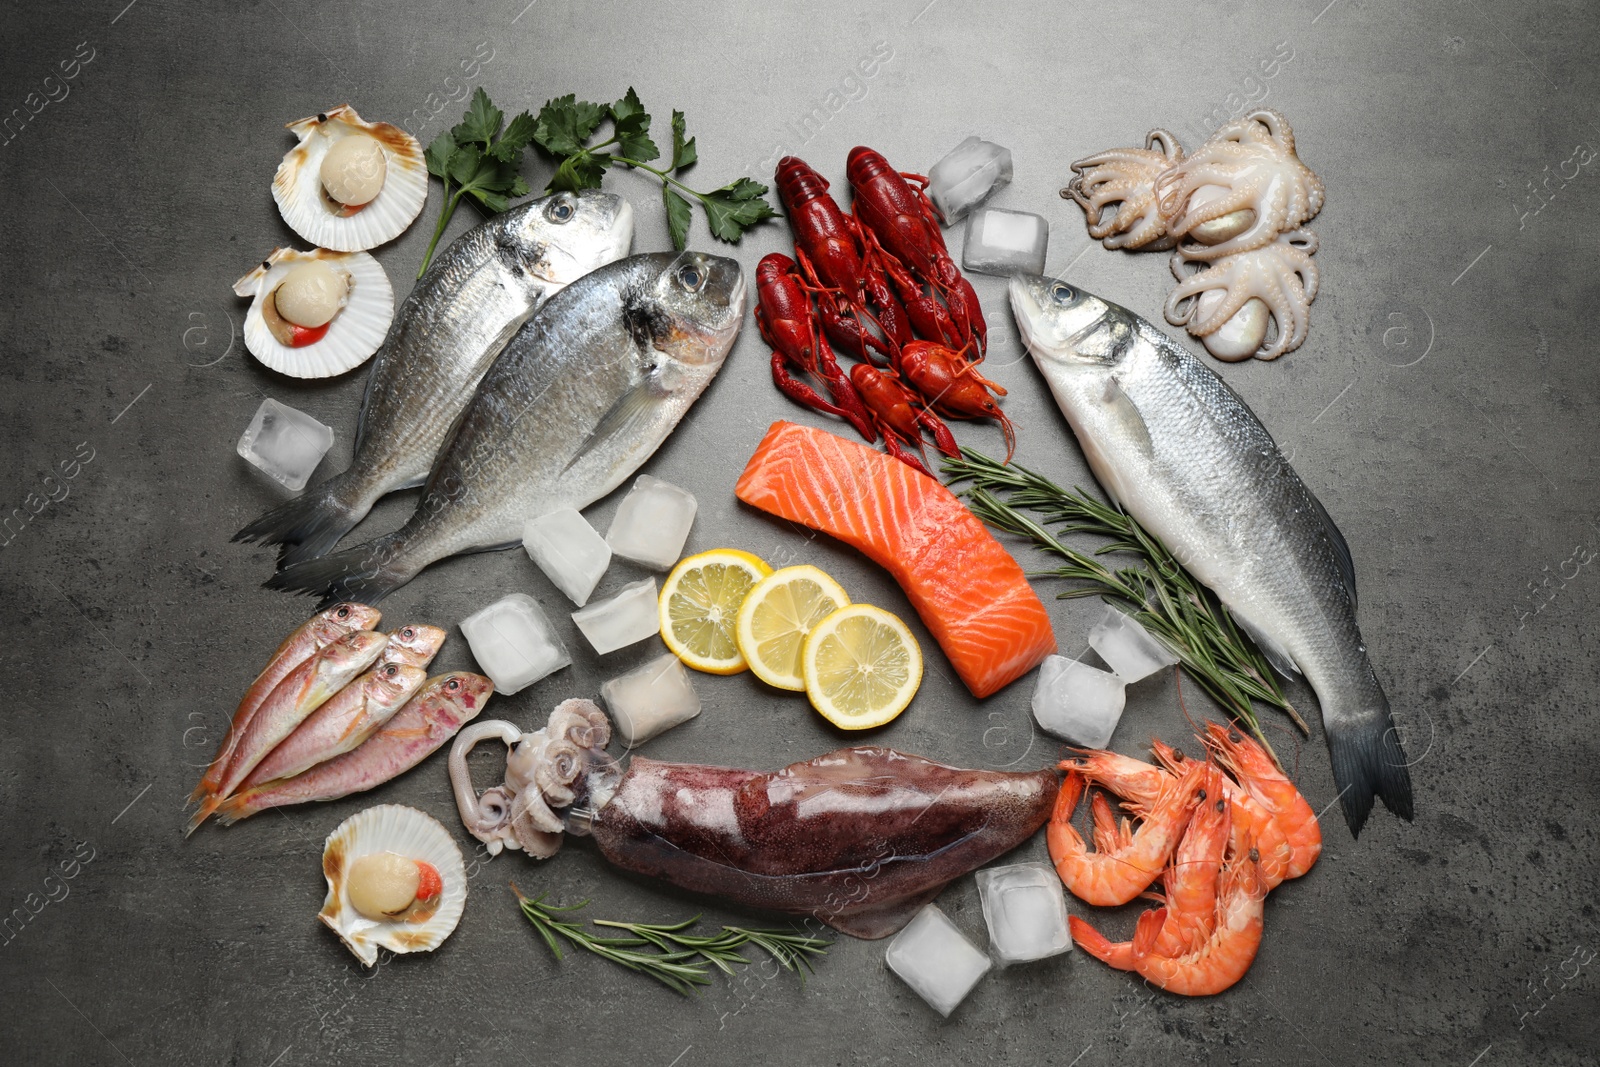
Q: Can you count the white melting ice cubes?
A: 12